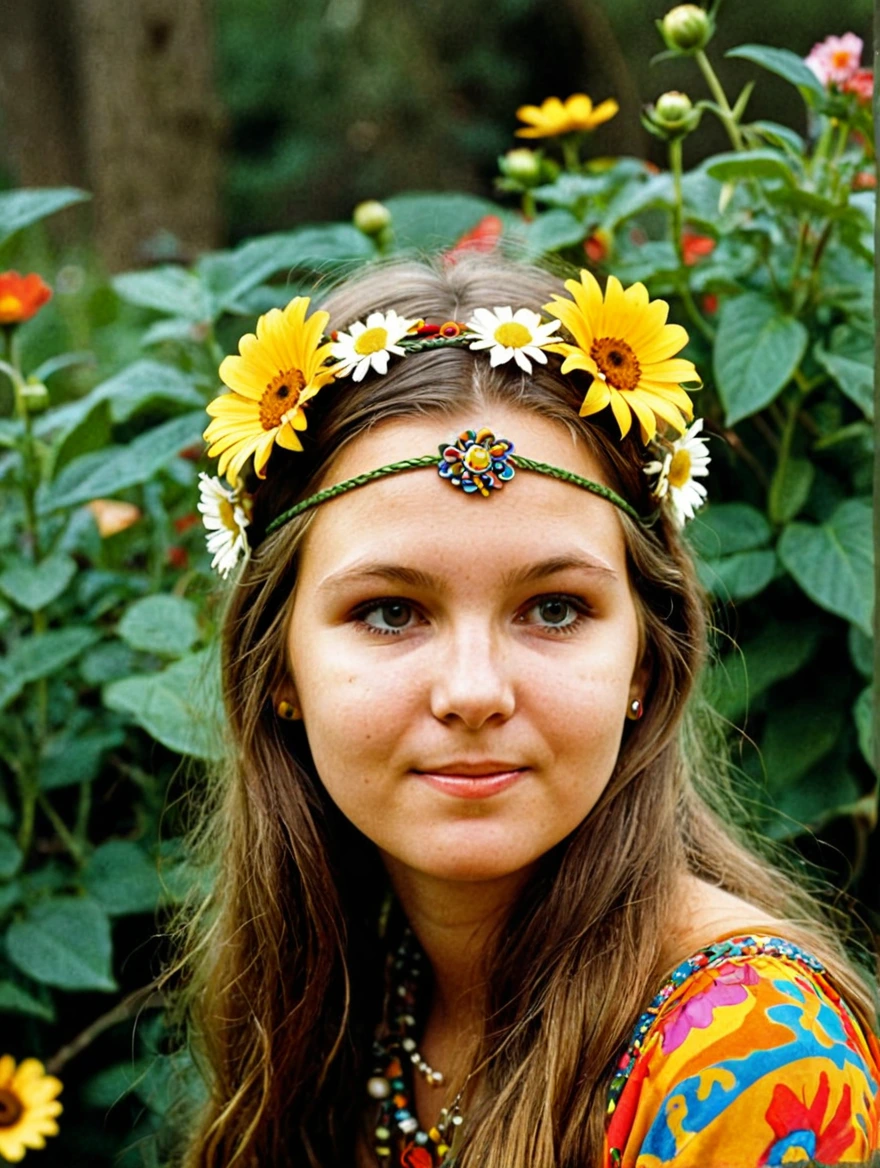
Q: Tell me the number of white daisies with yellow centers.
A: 4